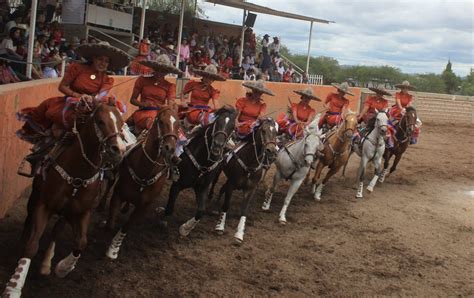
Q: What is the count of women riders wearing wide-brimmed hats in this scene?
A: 8